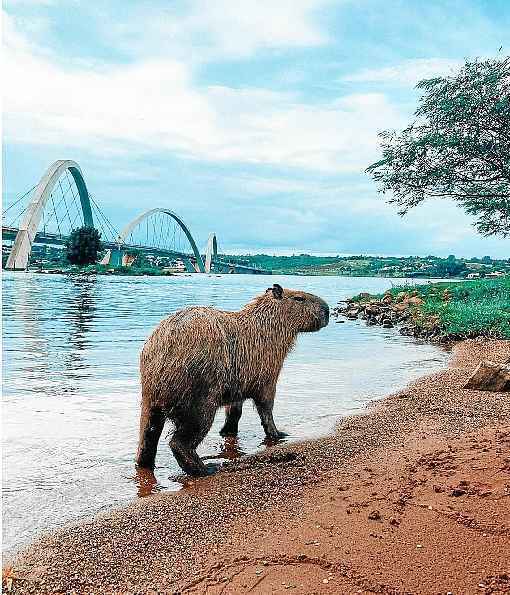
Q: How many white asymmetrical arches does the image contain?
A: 3